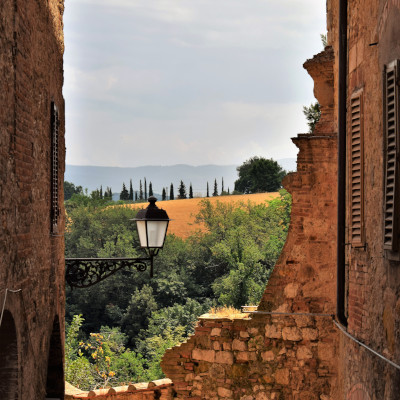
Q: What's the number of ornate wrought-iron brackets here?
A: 1